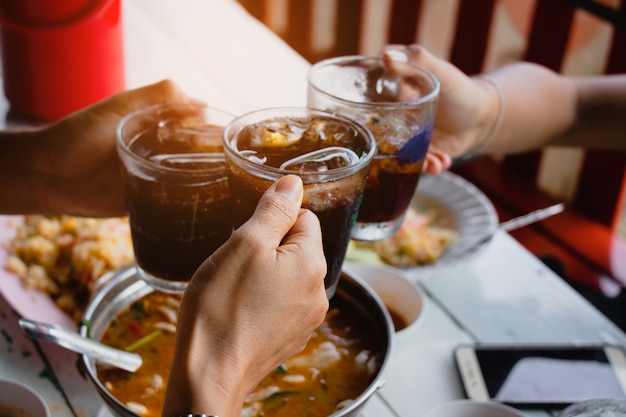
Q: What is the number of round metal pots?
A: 1